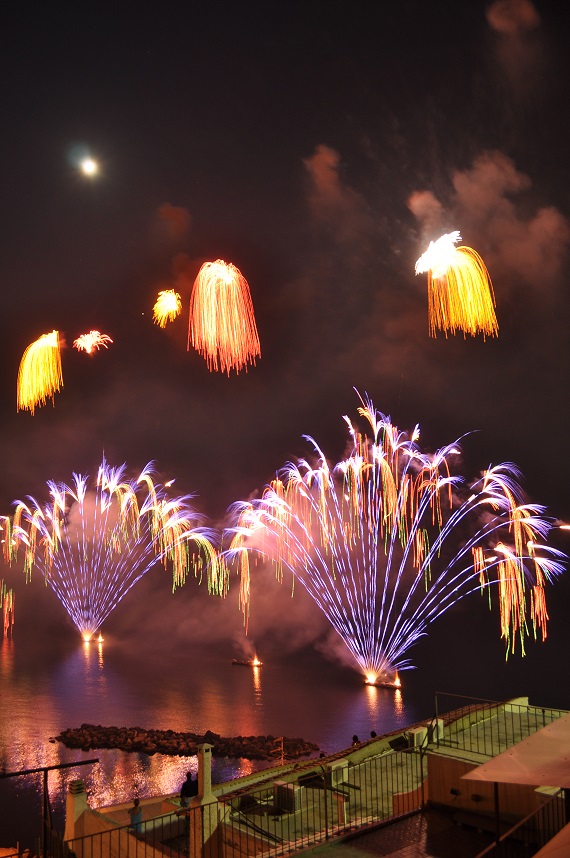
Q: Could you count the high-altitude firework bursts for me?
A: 5